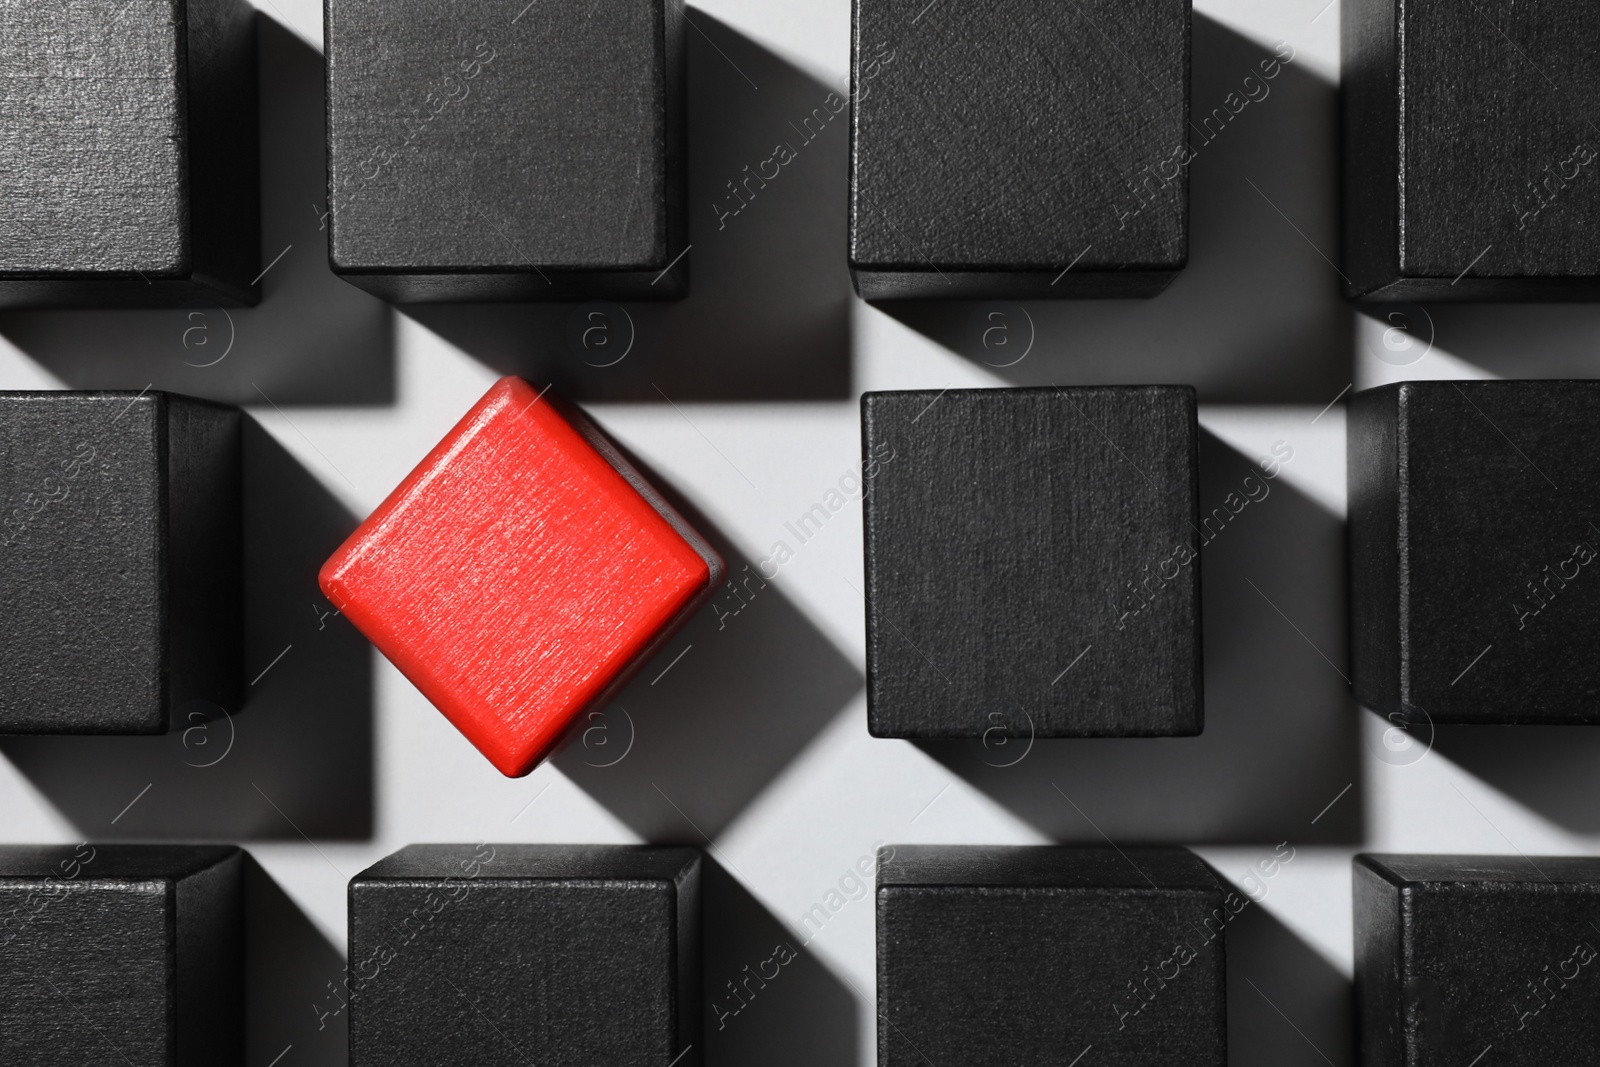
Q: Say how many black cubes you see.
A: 11